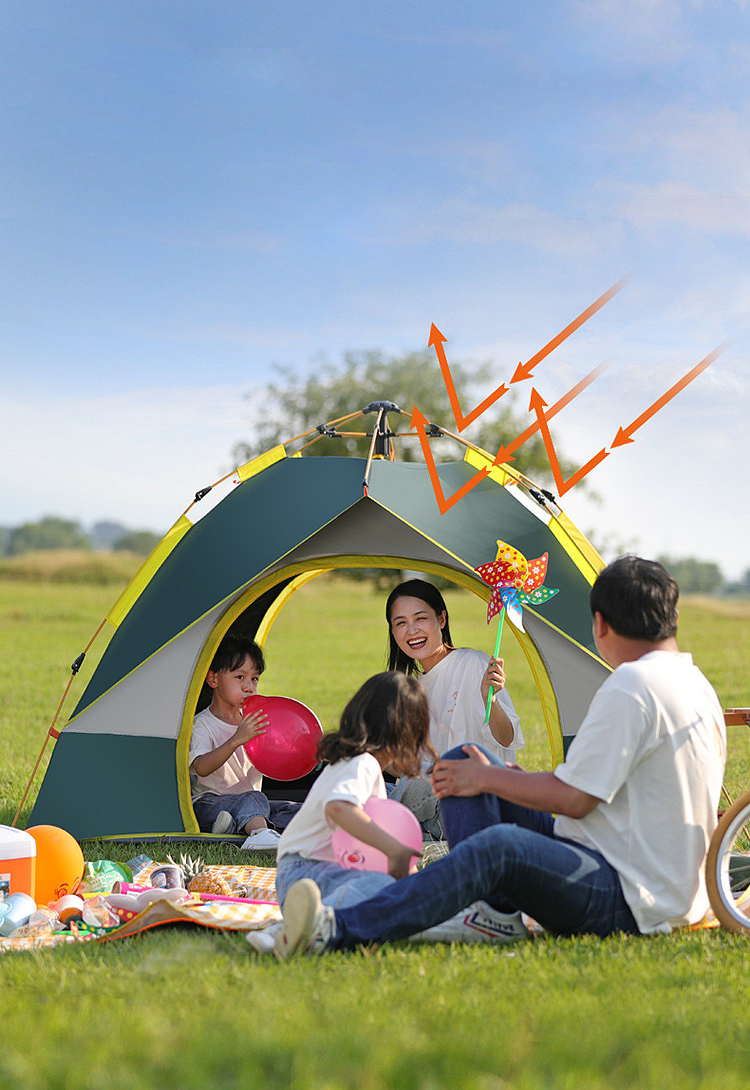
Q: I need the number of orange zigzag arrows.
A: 3